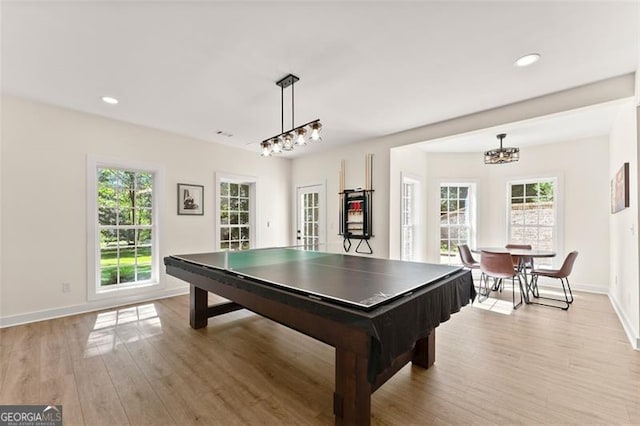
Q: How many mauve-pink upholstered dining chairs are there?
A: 4